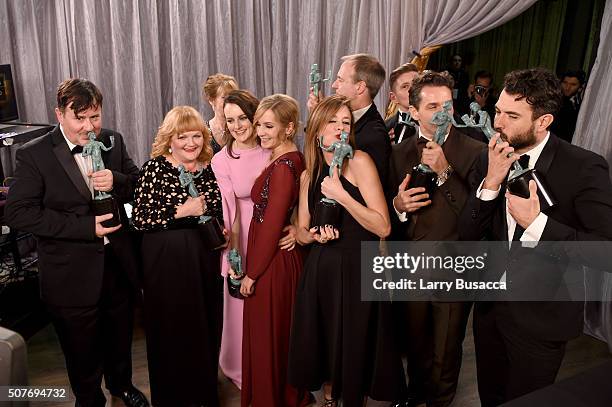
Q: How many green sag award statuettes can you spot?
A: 8